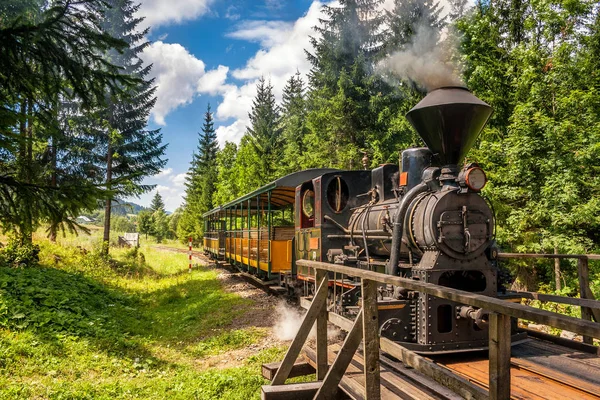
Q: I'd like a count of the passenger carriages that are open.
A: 2